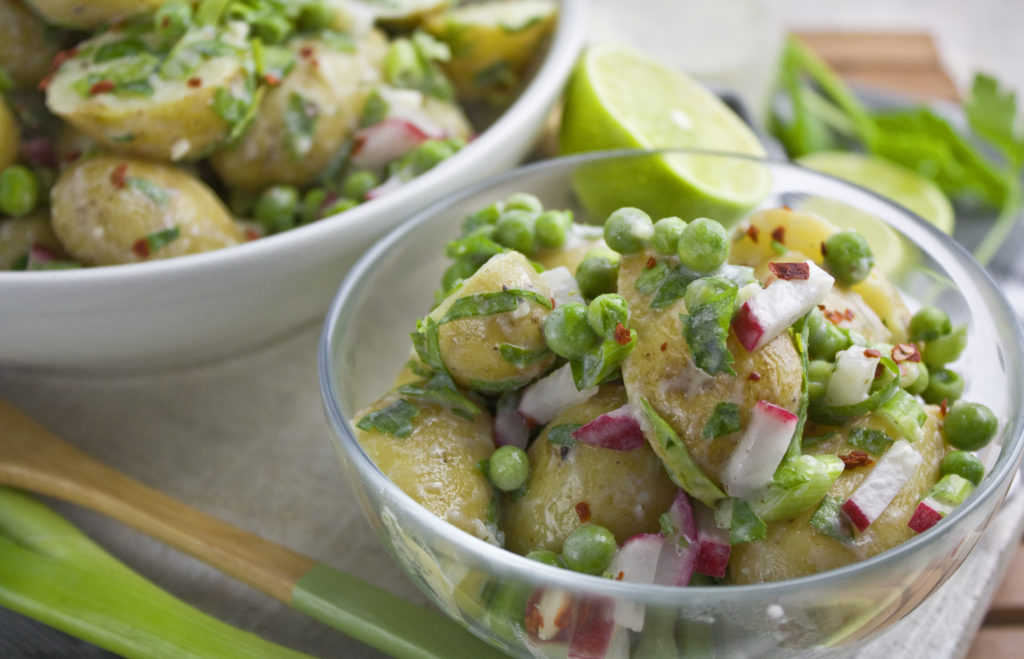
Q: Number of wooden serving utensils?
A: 1